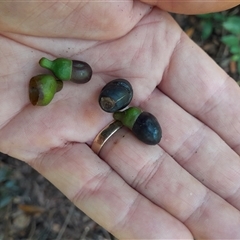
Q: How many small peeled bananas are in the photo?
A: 0